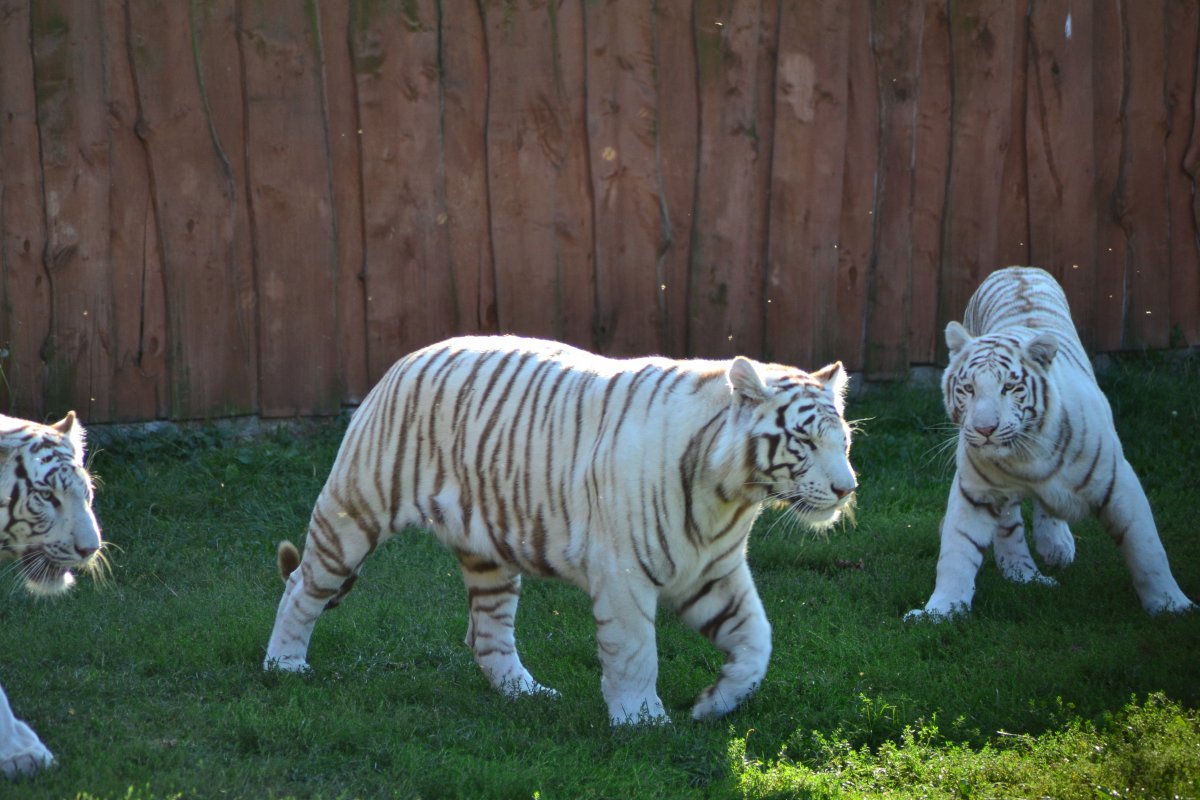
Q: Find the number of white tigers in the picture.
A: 3